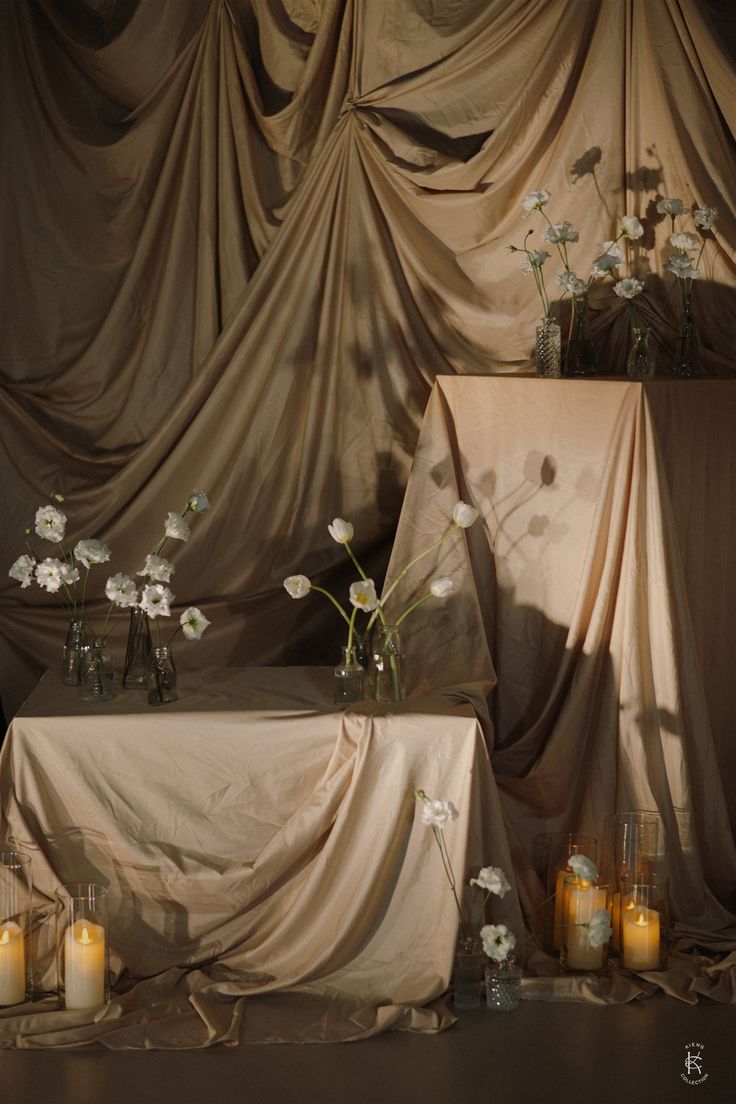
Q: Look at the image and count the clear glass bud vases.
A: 13